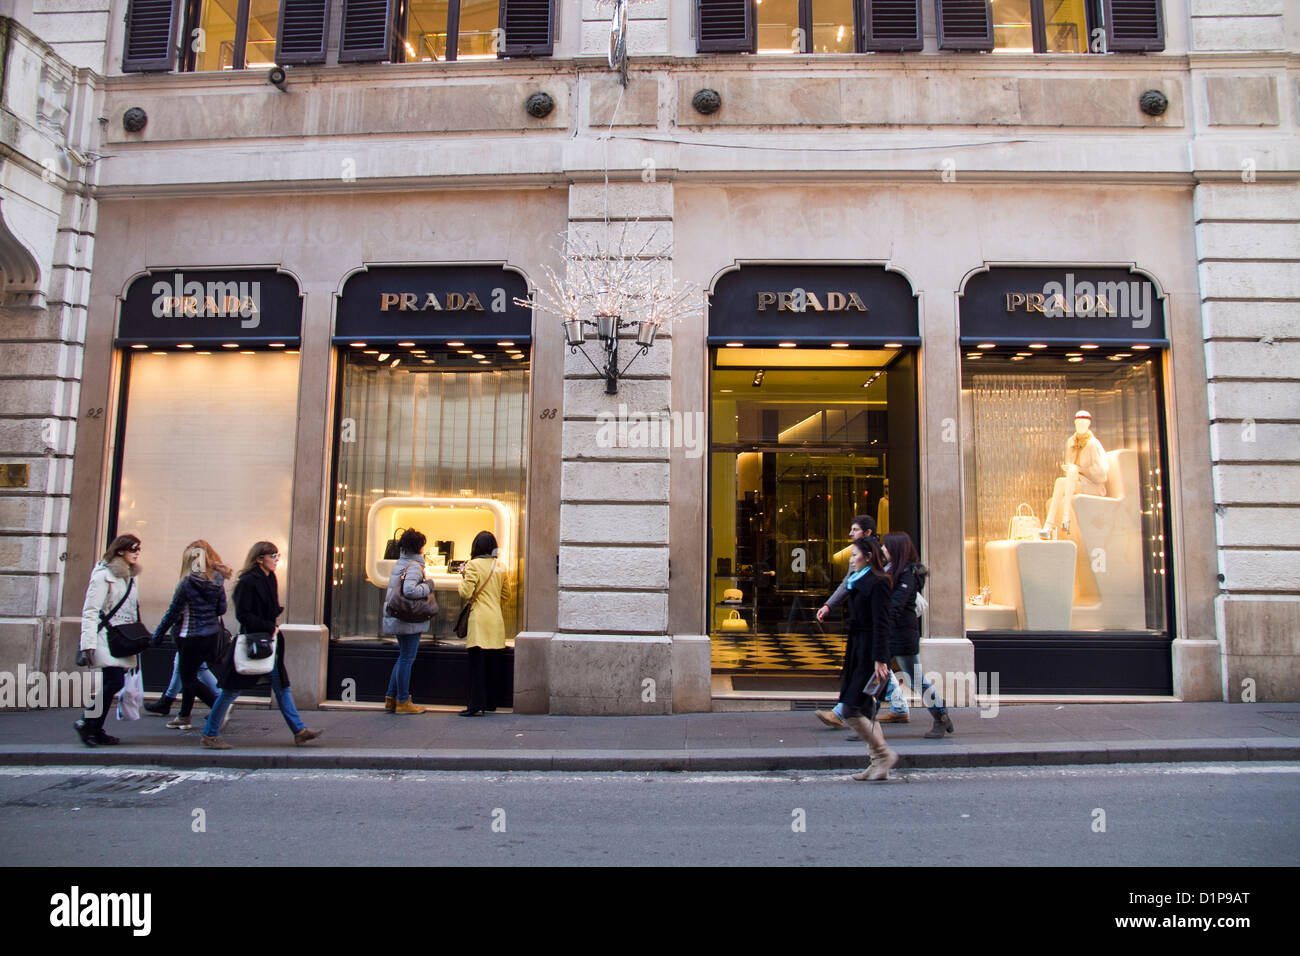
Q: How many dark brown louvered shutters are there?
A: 8